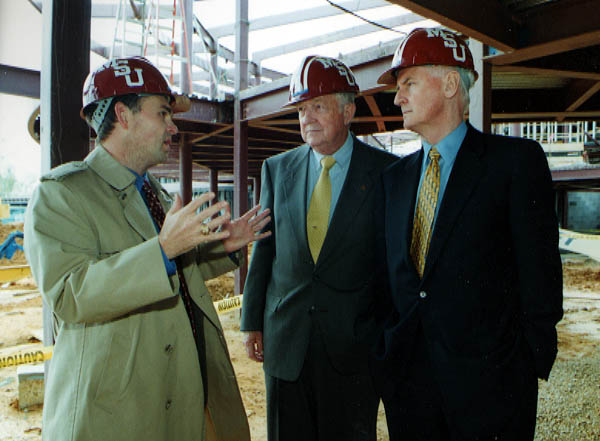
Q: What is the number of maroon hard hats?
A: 3